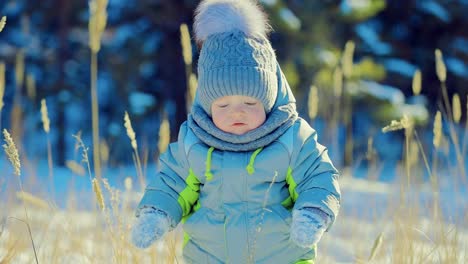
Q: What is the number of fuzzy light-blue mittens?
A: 2